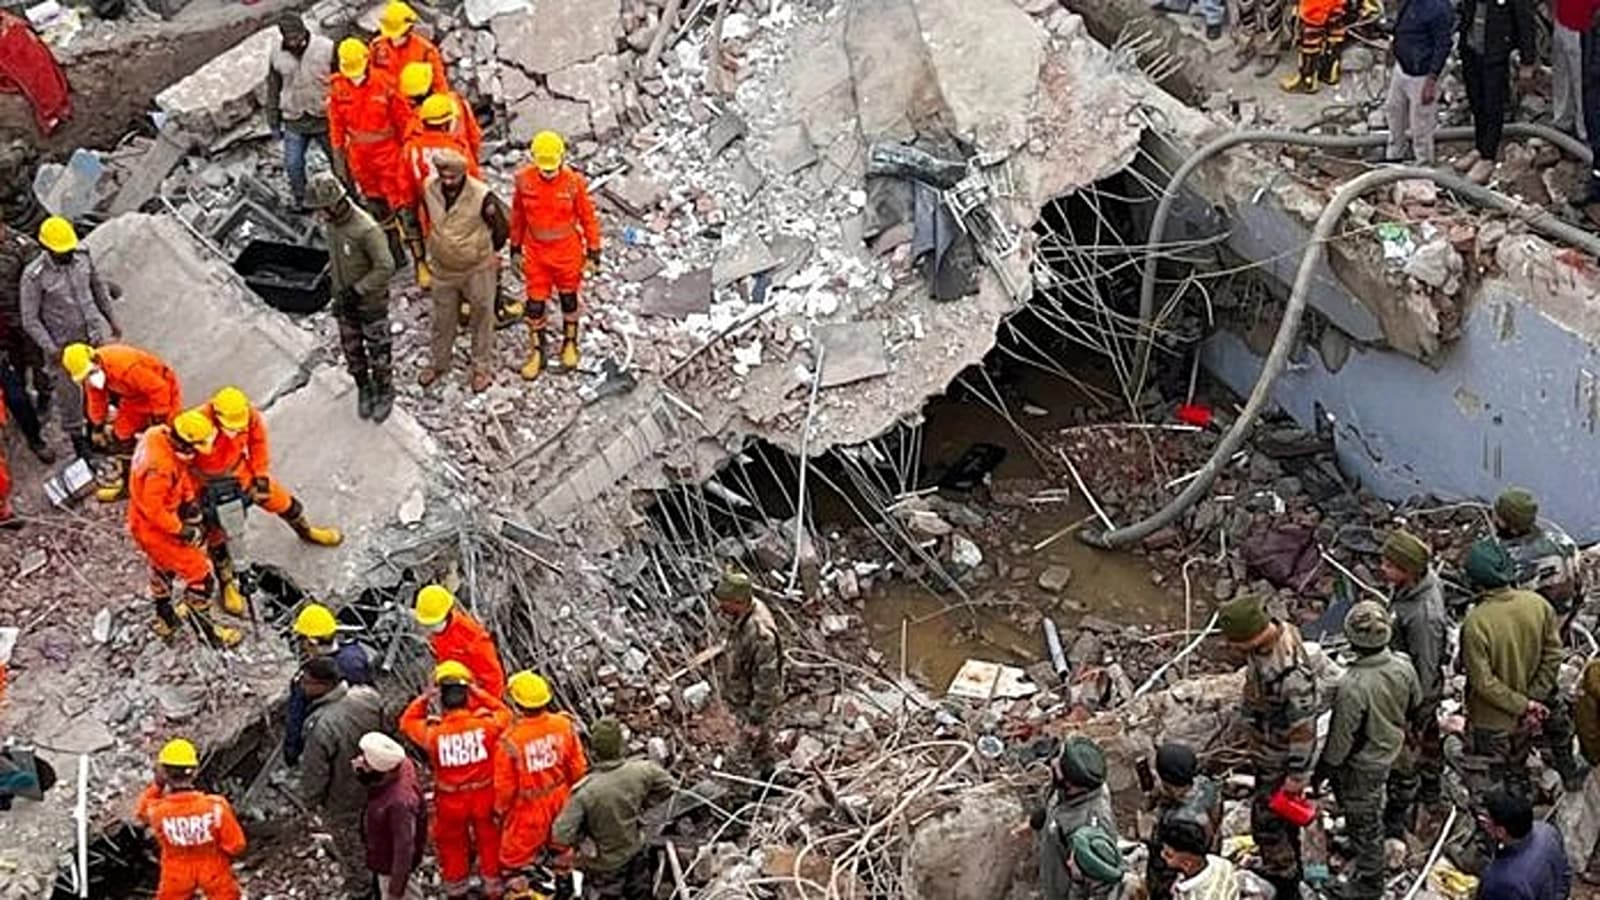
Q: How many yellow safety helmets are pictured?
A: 14